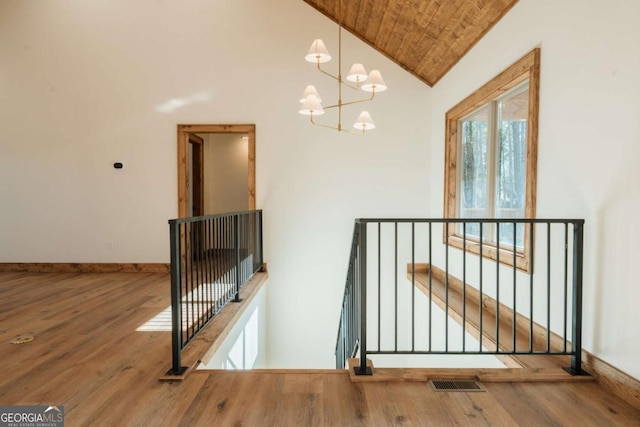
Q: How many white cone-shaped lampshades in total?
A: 6